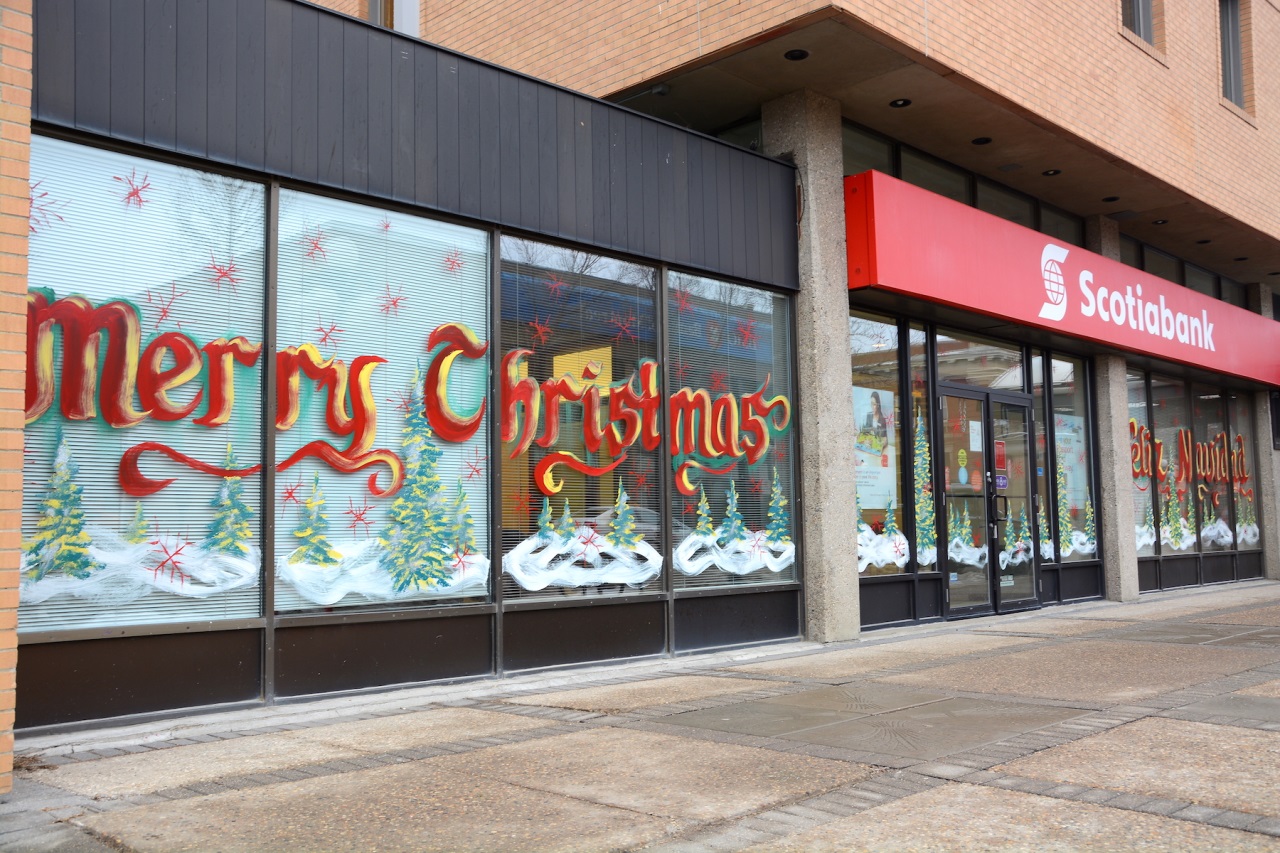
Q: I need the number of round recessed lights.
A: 9